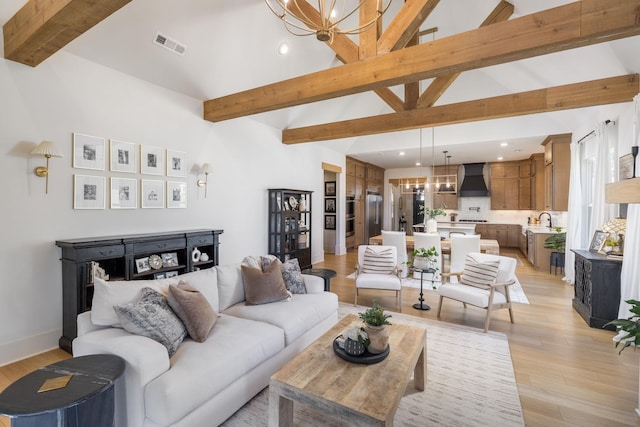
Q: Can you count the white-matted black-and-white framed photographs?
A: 8